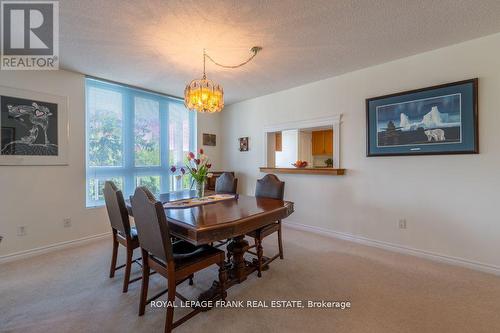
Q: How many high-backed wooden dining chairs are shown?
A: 4